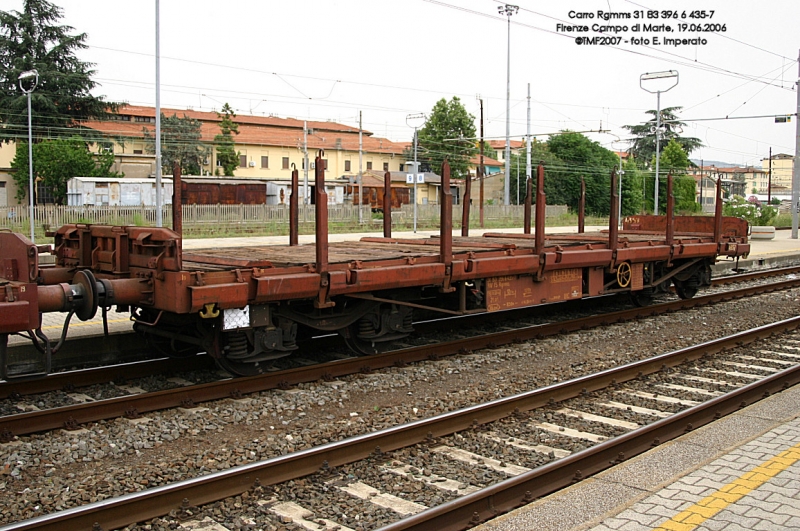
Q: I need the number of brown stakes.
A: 12